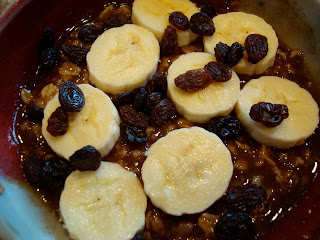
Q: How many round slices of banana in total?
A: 8